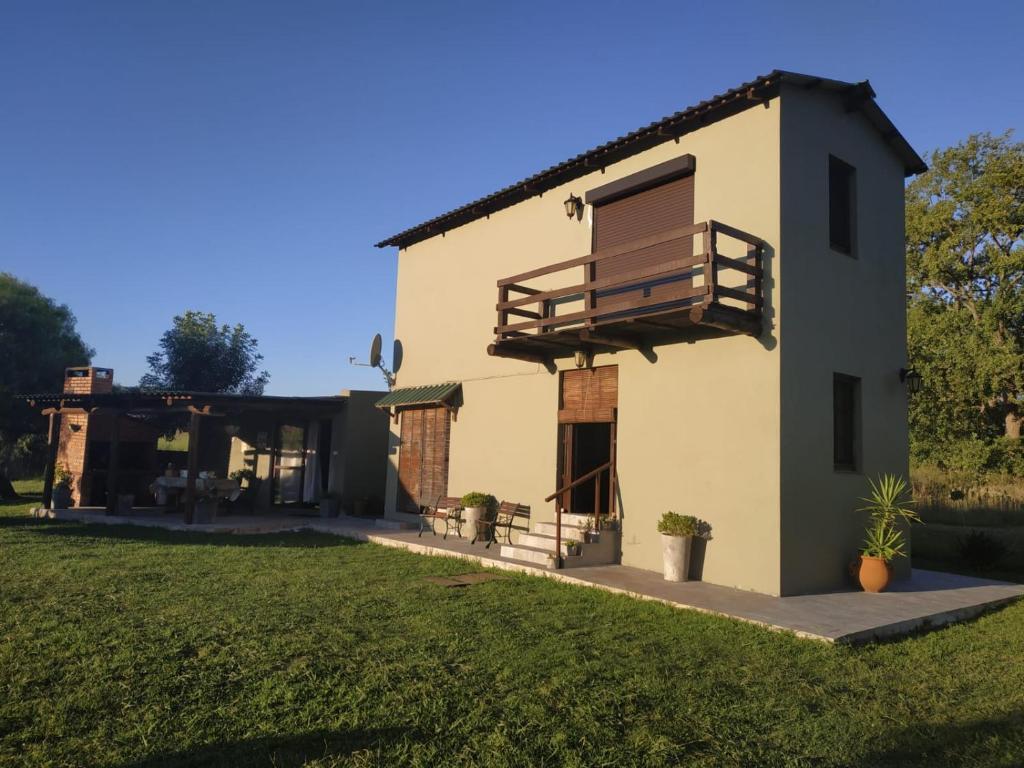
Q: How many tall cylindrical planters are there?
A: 2